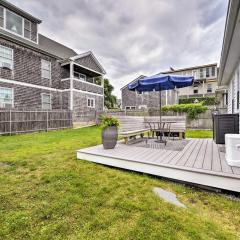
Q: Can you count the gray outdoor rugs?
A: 1